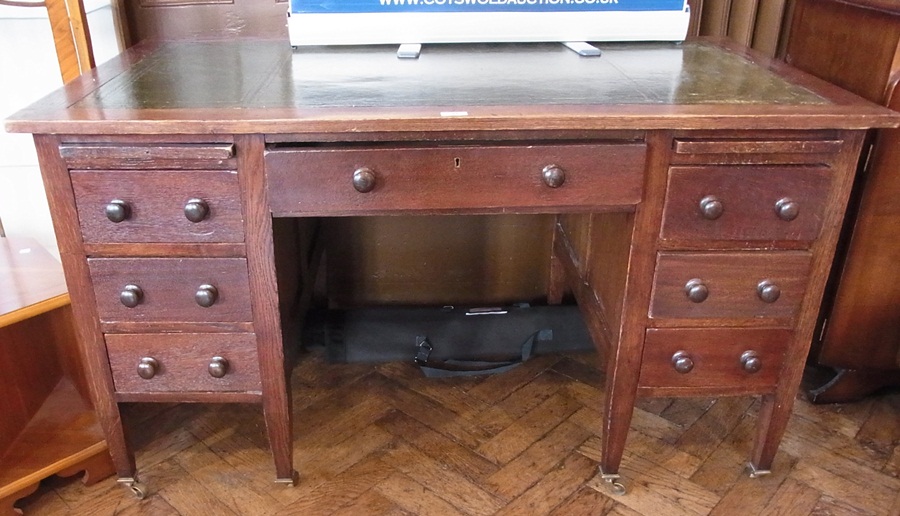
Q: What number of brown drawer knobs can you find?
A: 14